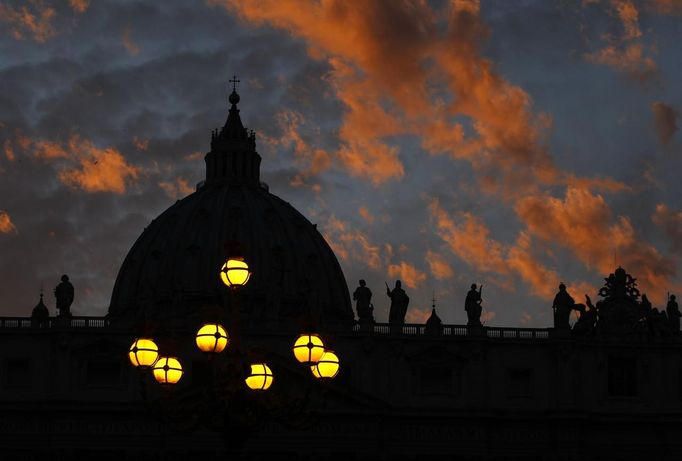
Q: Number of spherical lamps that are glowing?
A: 7